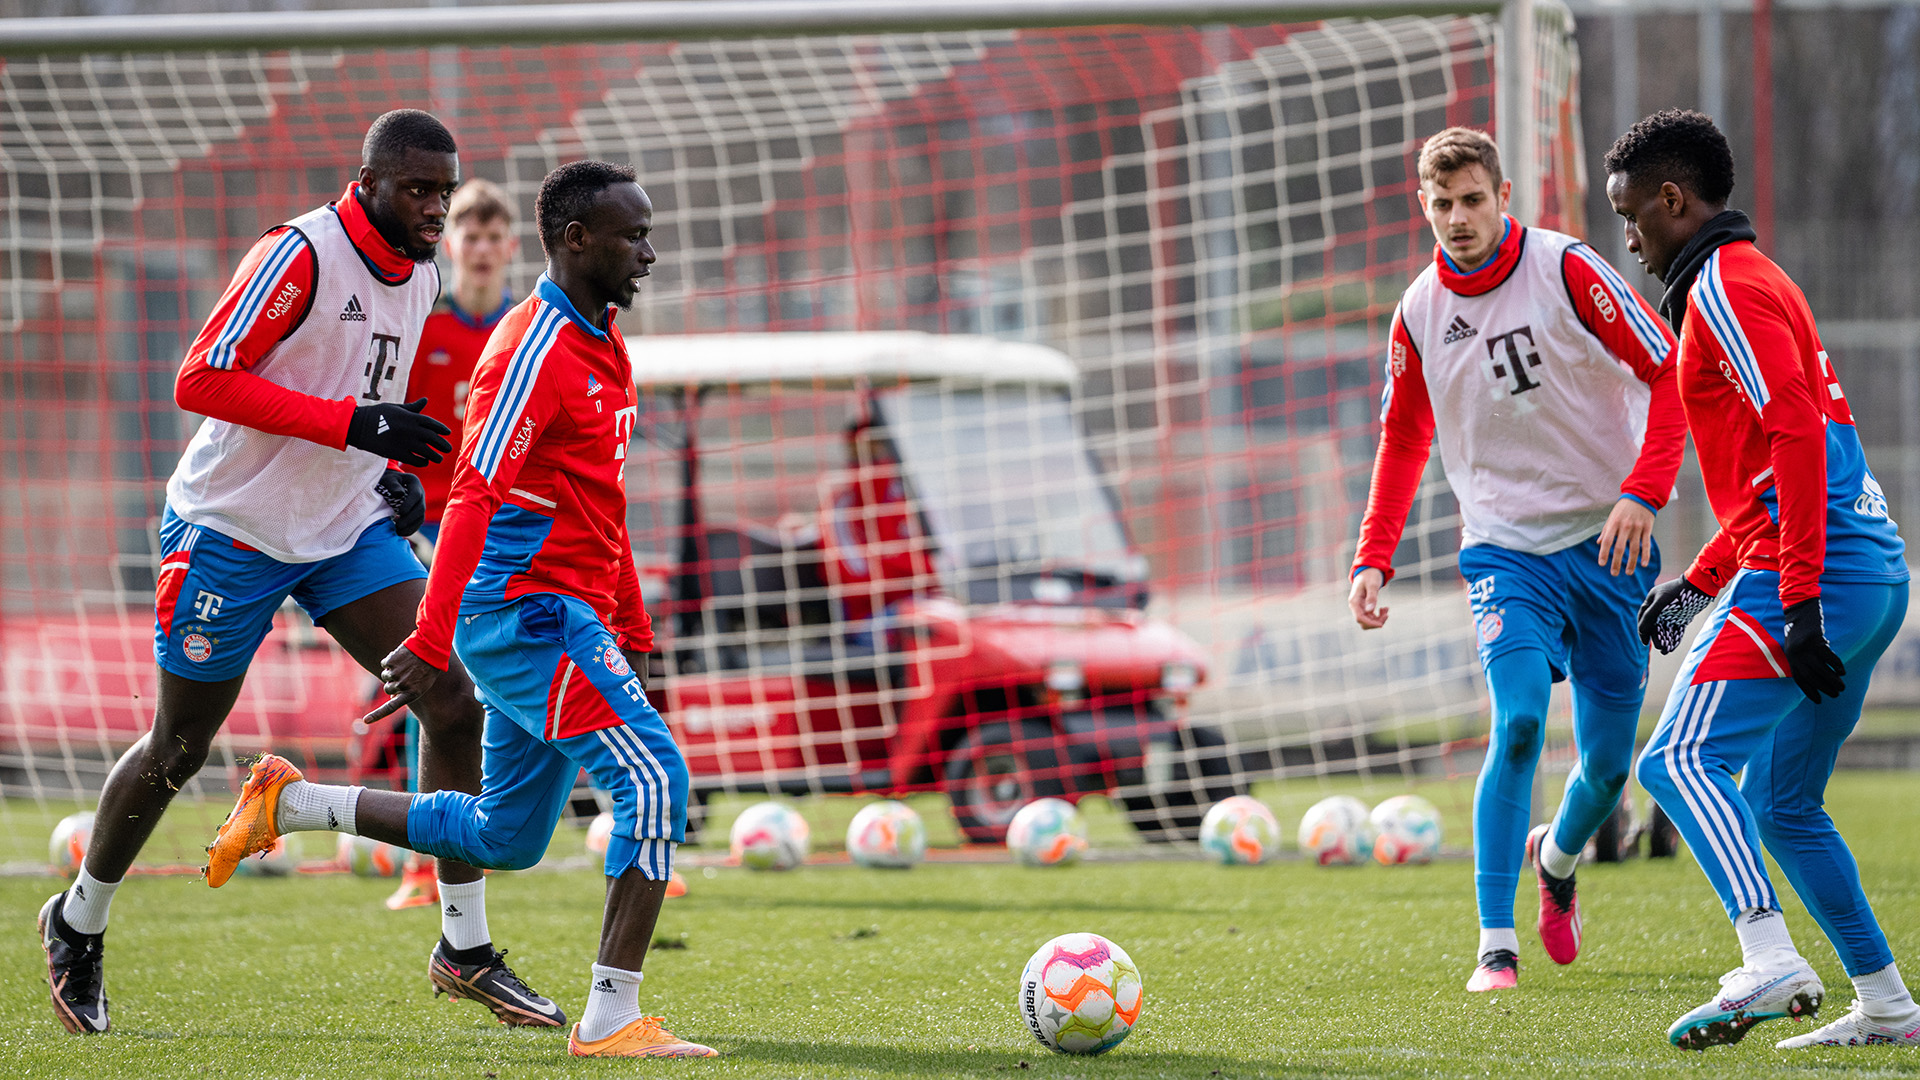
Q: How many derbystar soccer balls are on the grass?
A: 11